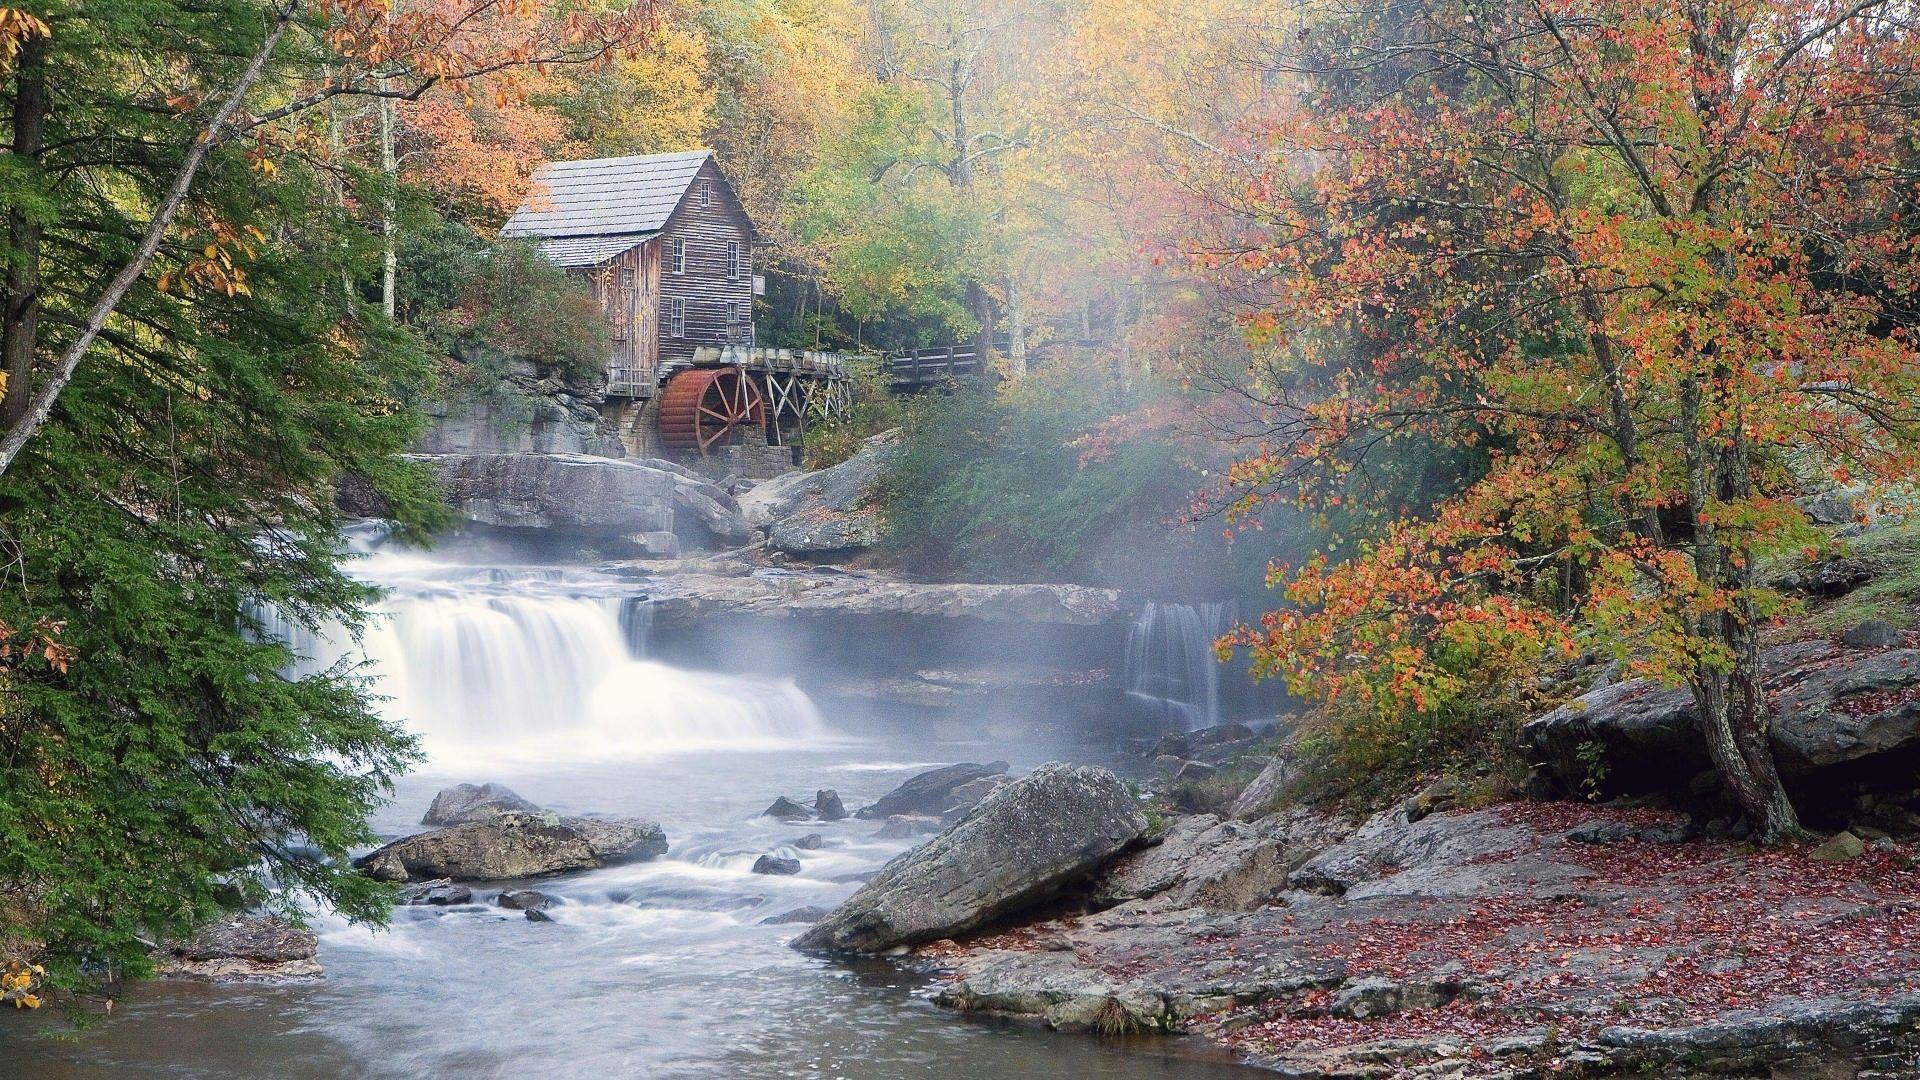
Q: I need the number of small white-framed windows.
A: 5